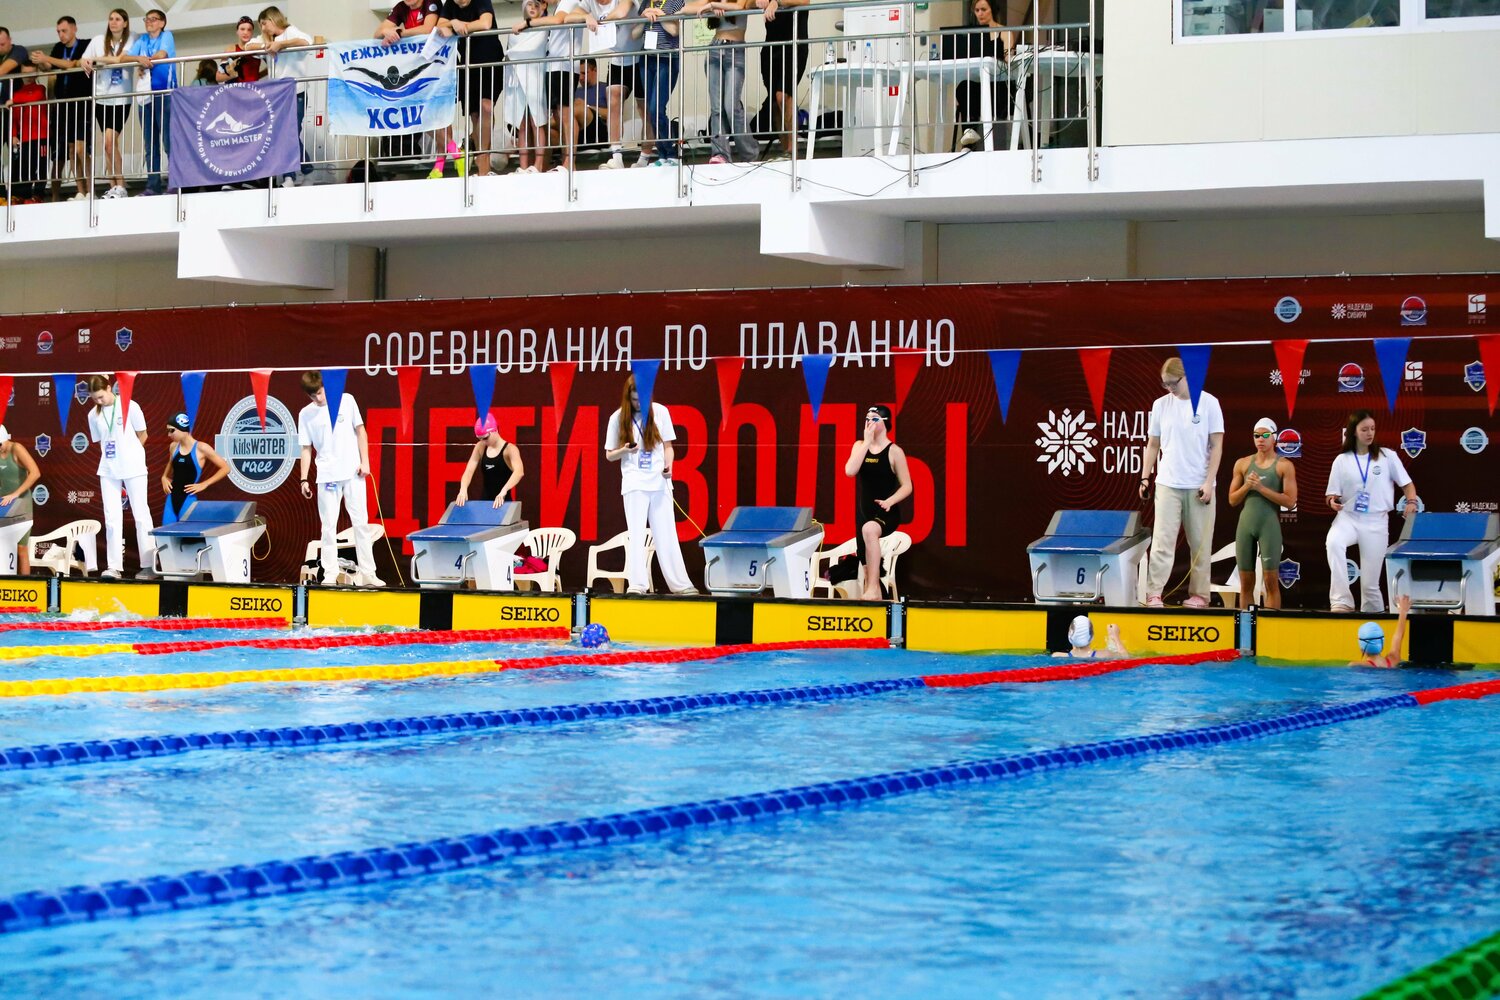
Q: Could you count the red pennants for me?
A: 10